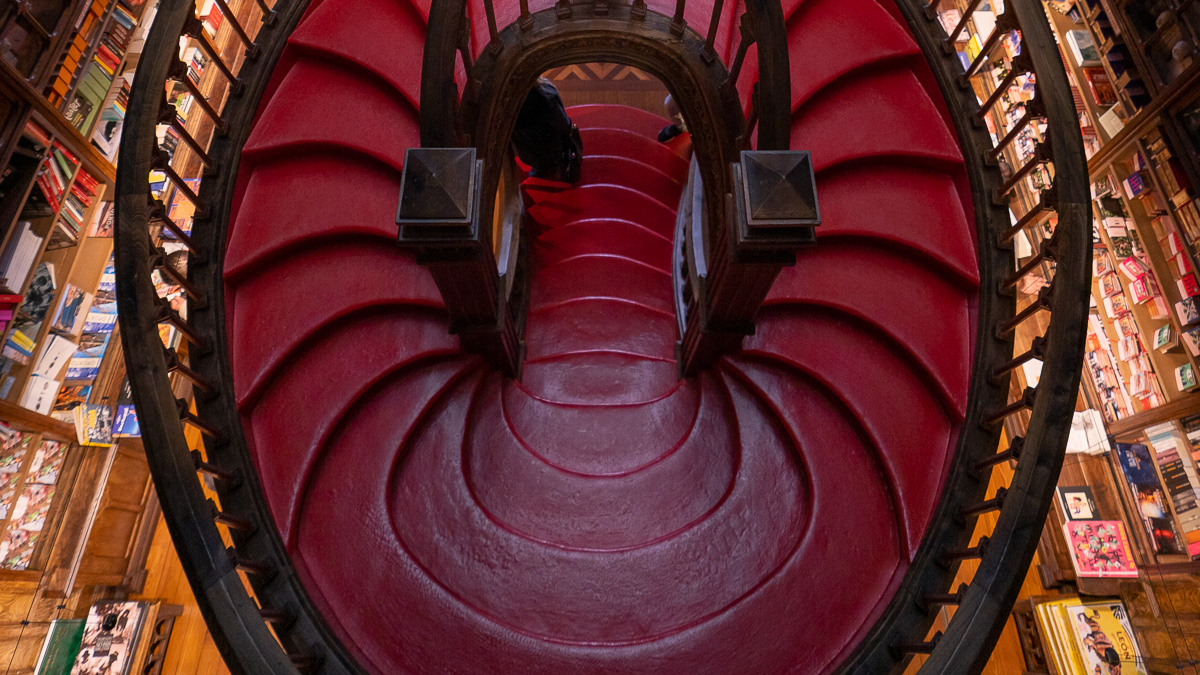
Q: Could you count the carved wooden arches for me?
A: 1